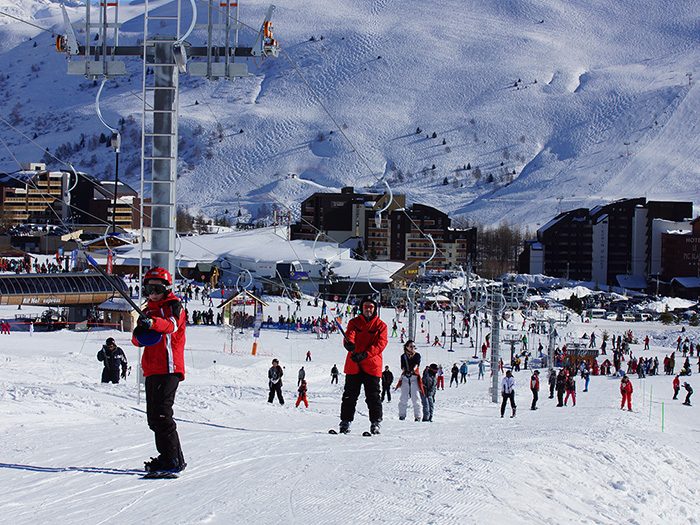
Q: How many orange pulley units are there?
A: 2